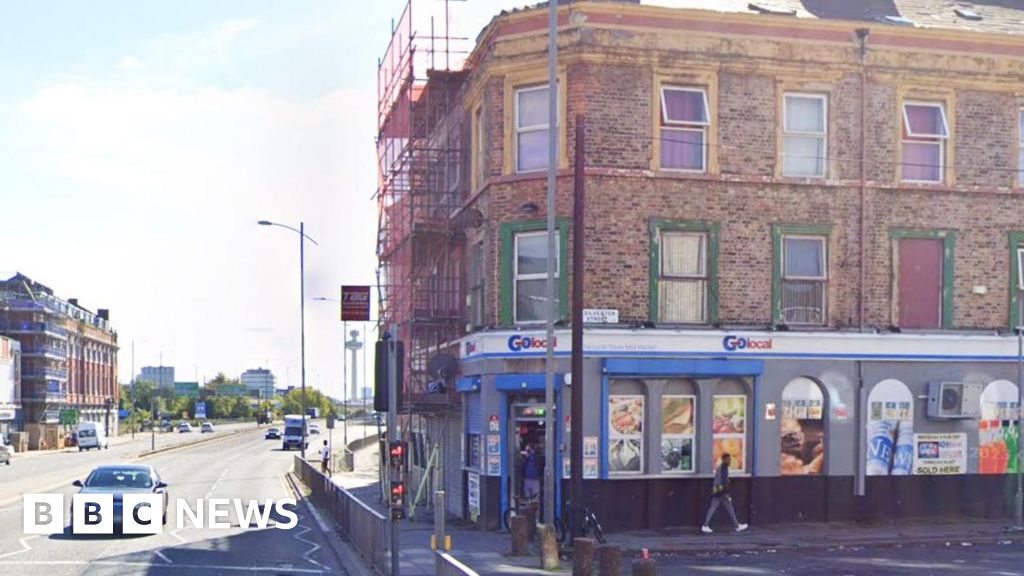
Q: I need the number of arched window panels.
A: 6